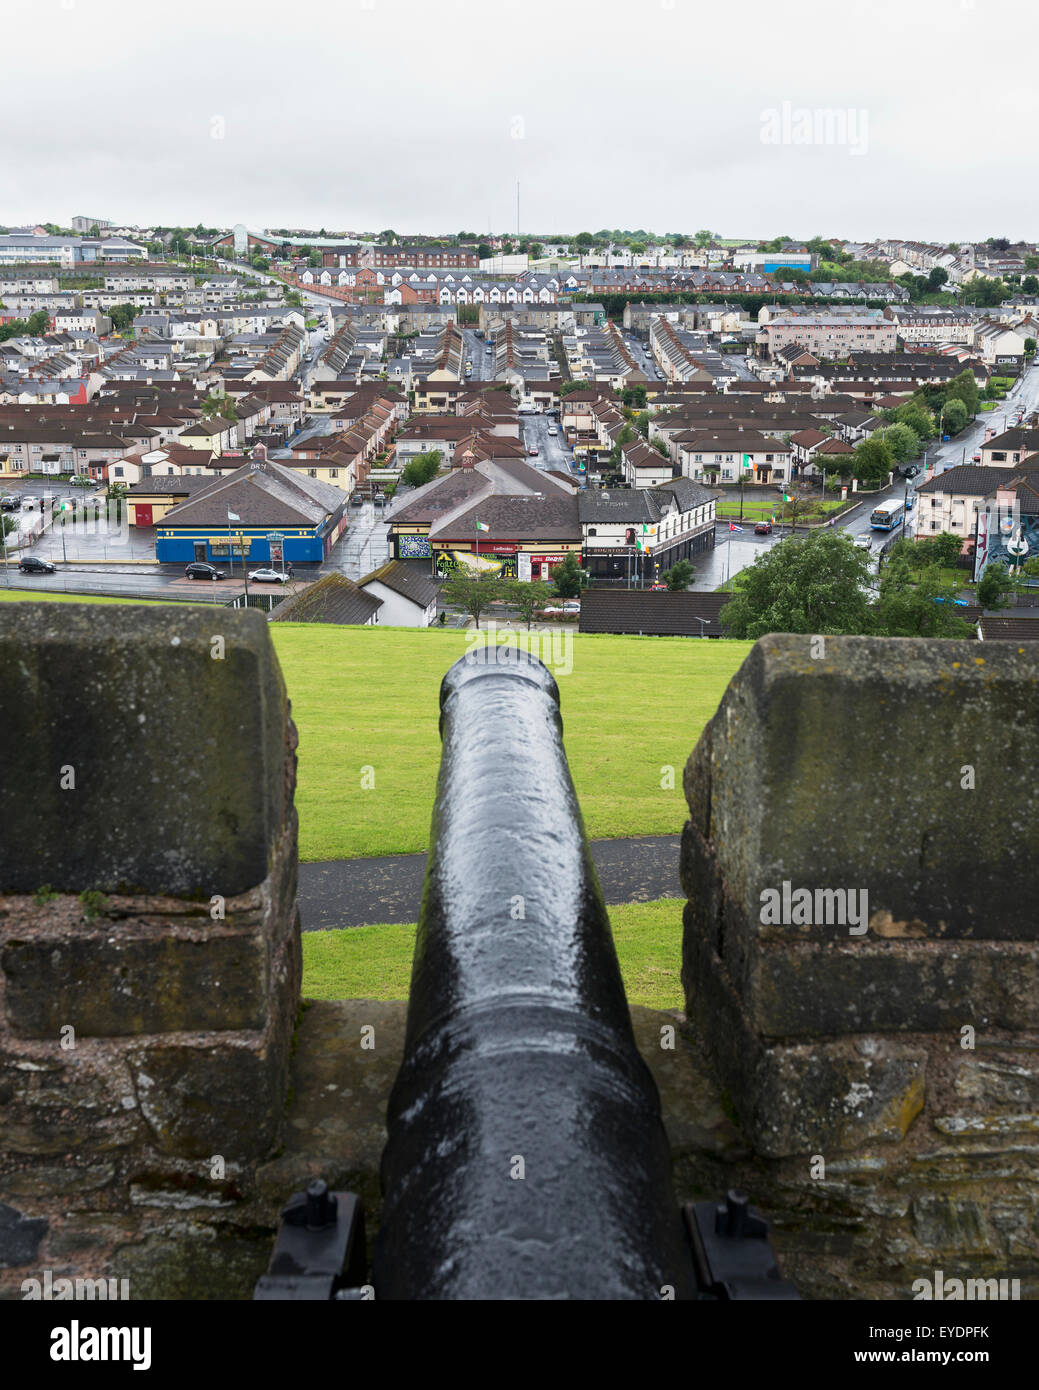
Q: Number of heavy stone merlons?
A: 2